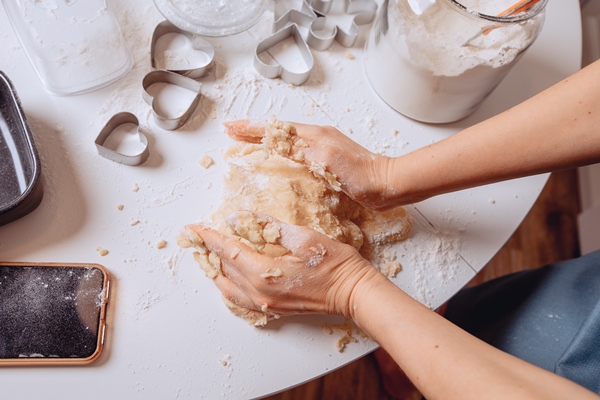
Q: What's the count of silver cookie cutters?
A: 6